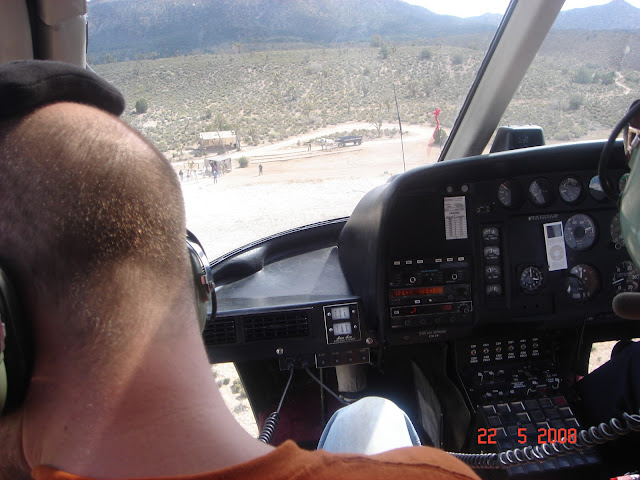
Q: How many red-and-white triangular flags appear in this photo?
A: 0